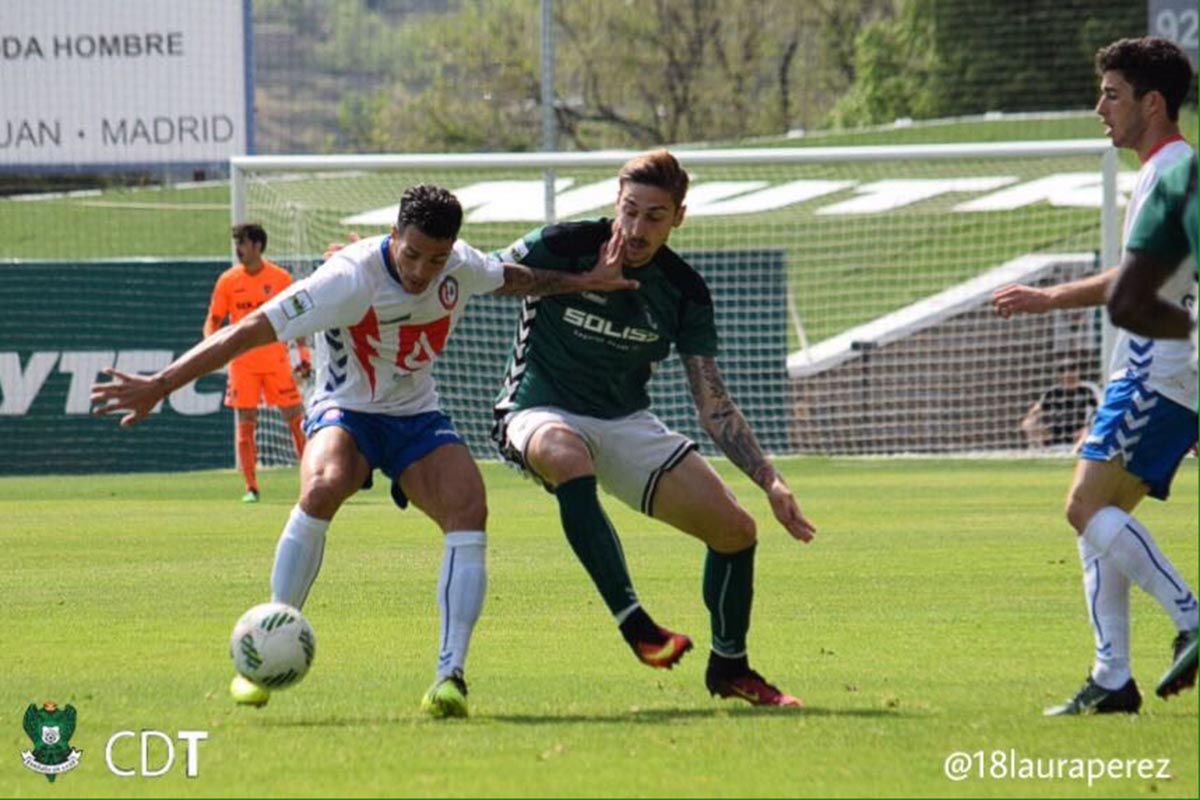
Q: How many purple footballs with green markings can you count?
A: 0